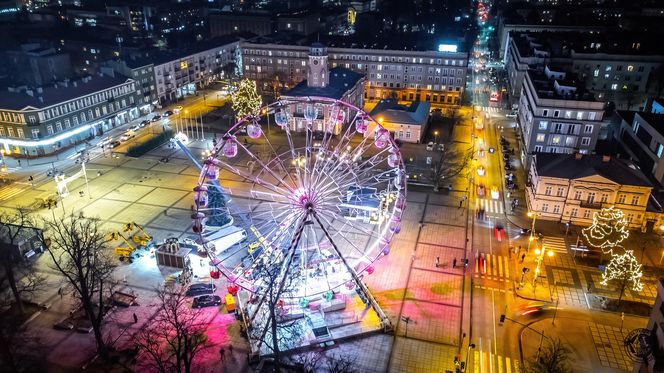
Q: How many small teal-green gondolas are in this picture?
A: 2